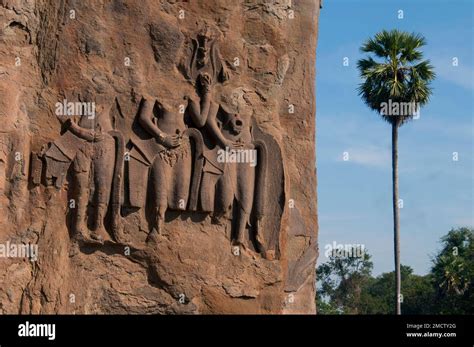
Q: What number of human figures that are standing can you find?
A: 3